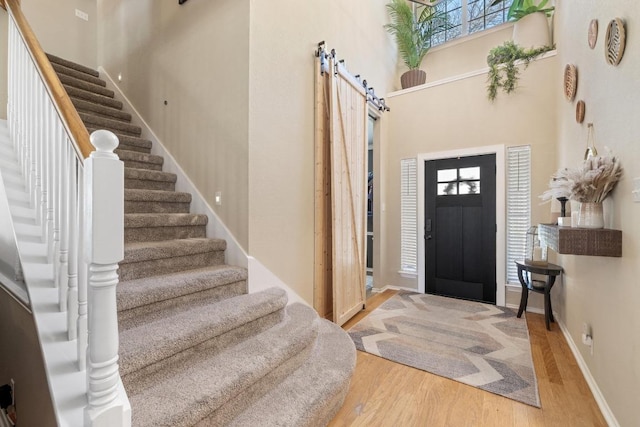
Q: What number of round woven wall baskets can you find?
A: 4